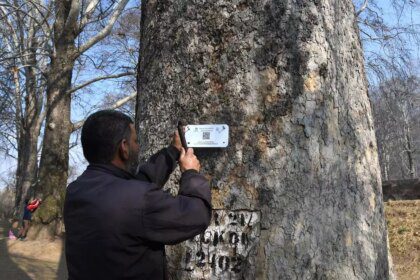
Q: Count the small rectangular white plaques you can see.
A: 1